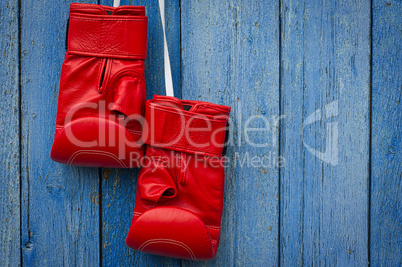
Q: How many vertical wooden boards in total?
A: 6